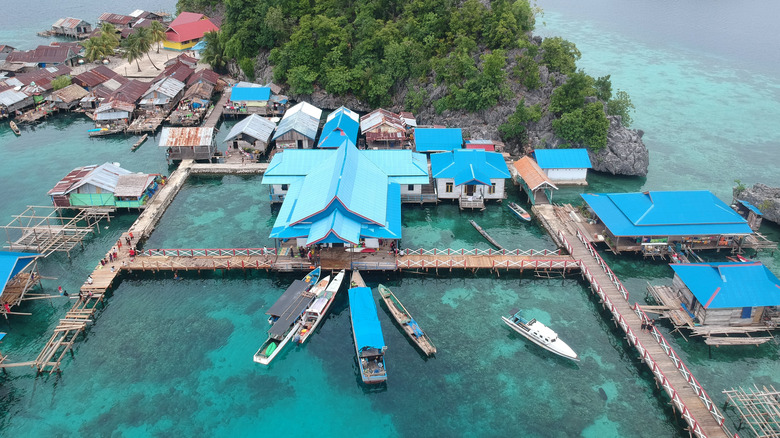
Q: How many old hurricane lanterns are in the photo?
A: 0